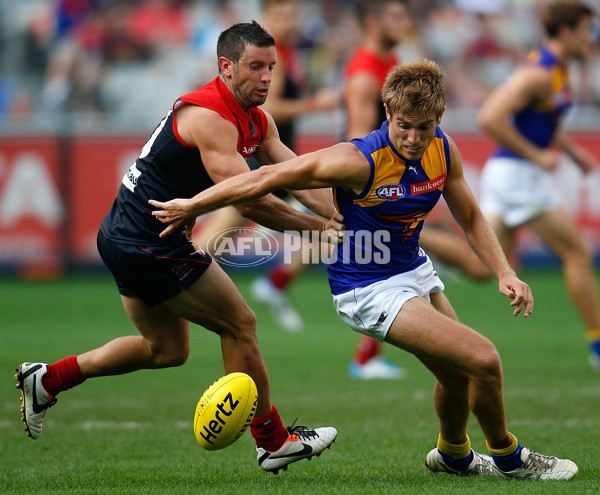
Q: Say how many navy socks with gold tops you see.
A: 3